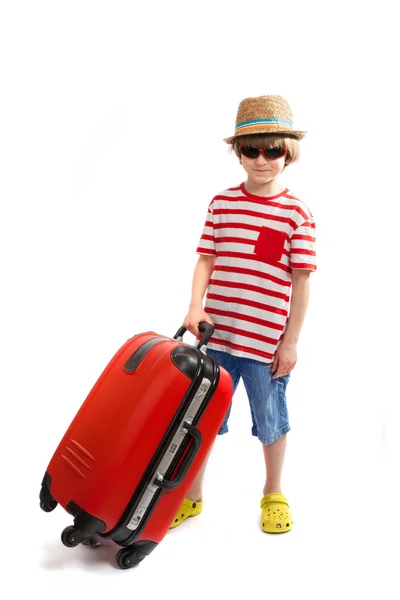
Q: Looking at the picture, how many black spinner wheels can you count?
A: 4